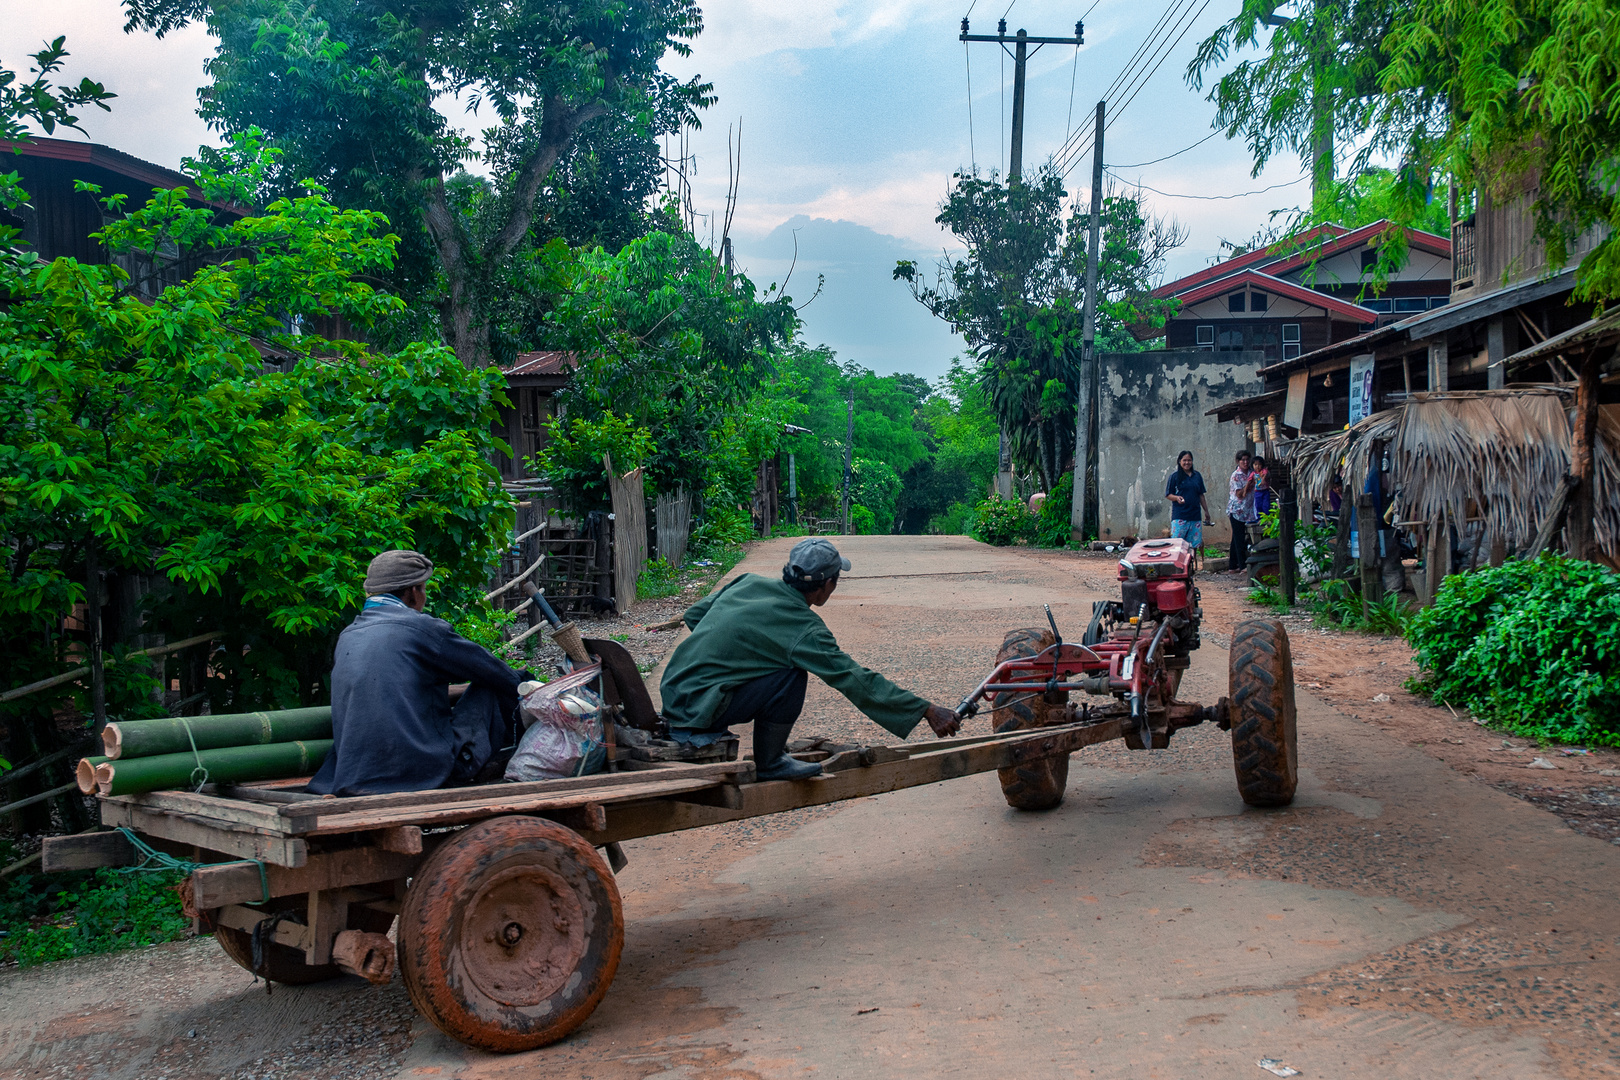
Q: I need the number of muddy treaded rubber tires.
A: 4